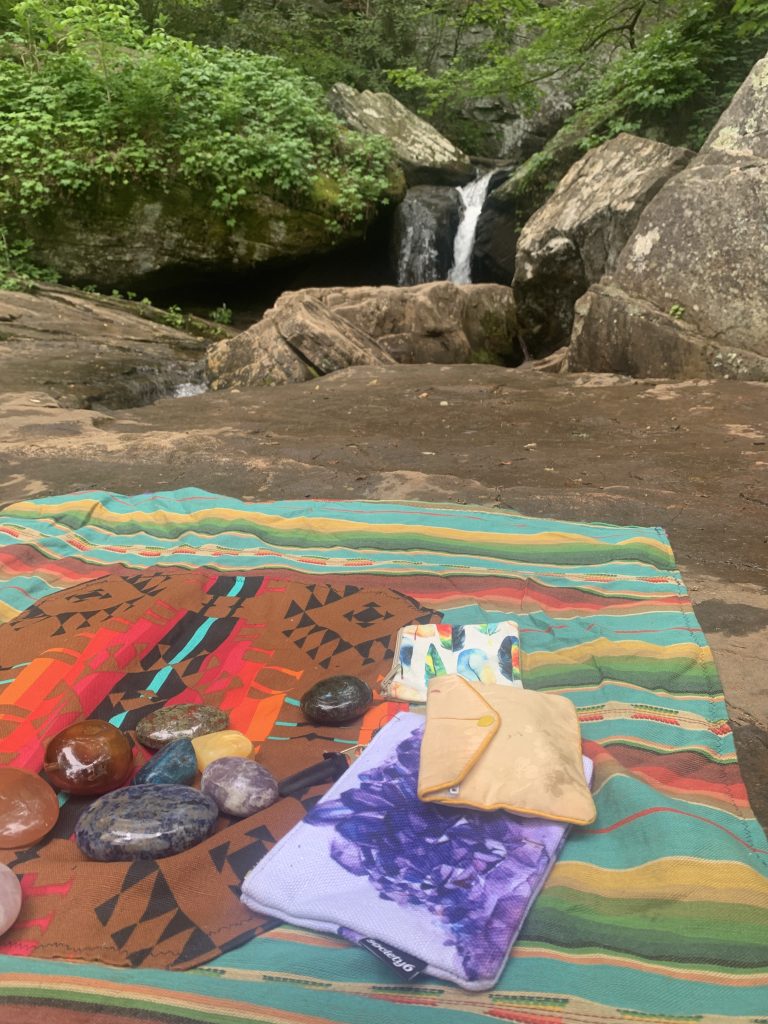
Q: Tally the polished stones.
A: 9